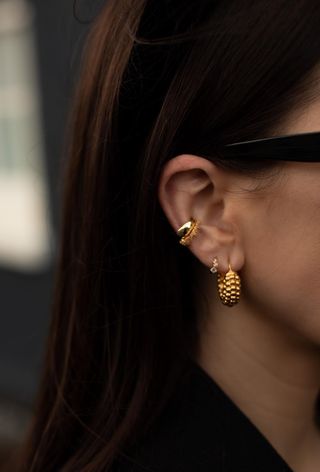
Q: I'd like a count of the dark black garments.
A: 1